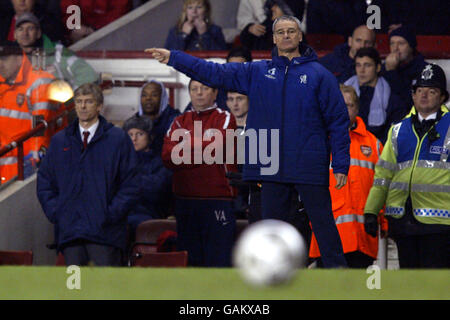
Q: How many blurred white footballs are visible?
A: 1